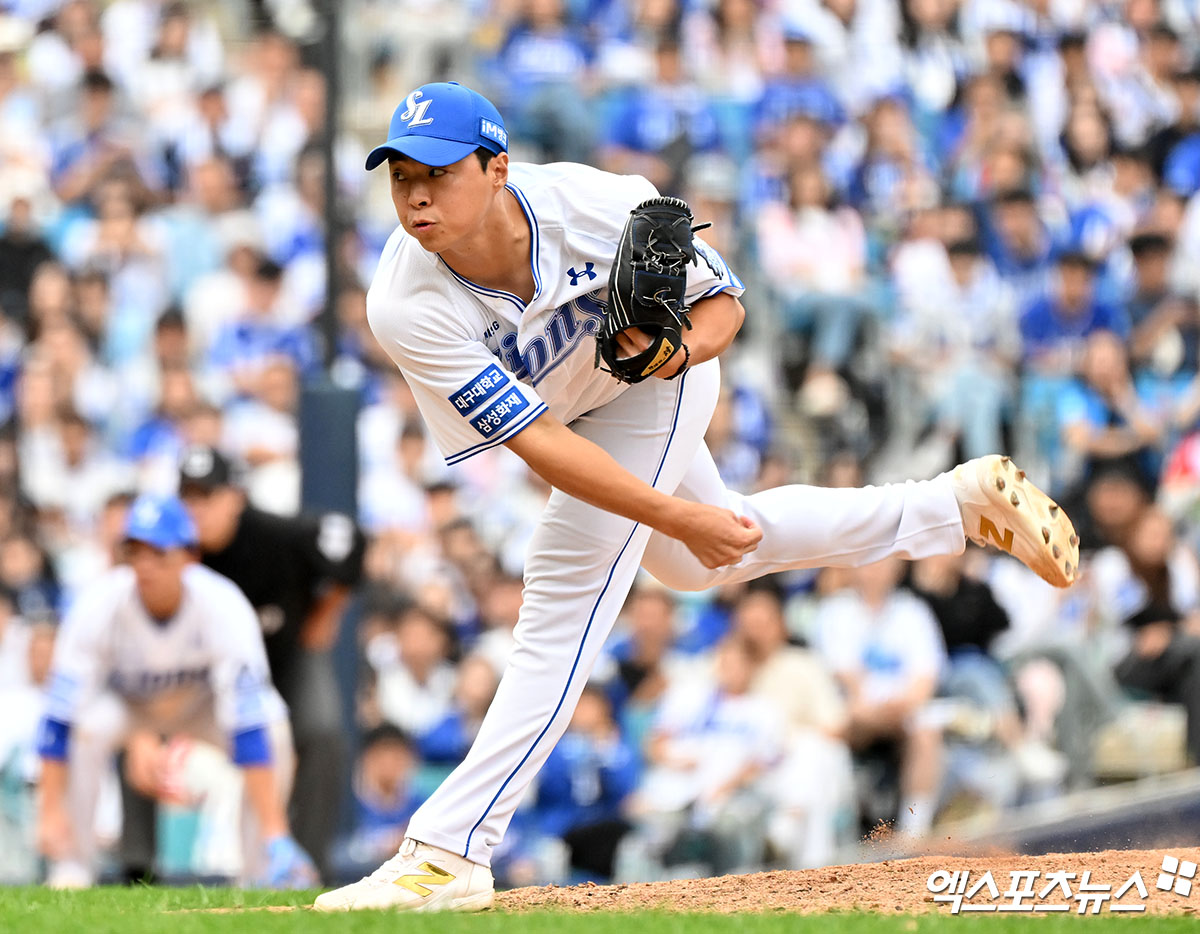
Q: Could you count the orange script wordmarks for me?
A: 0